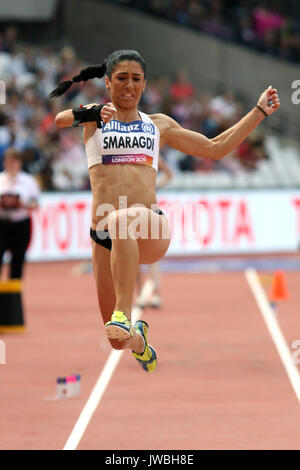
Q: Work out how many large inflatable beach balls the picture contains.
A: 0